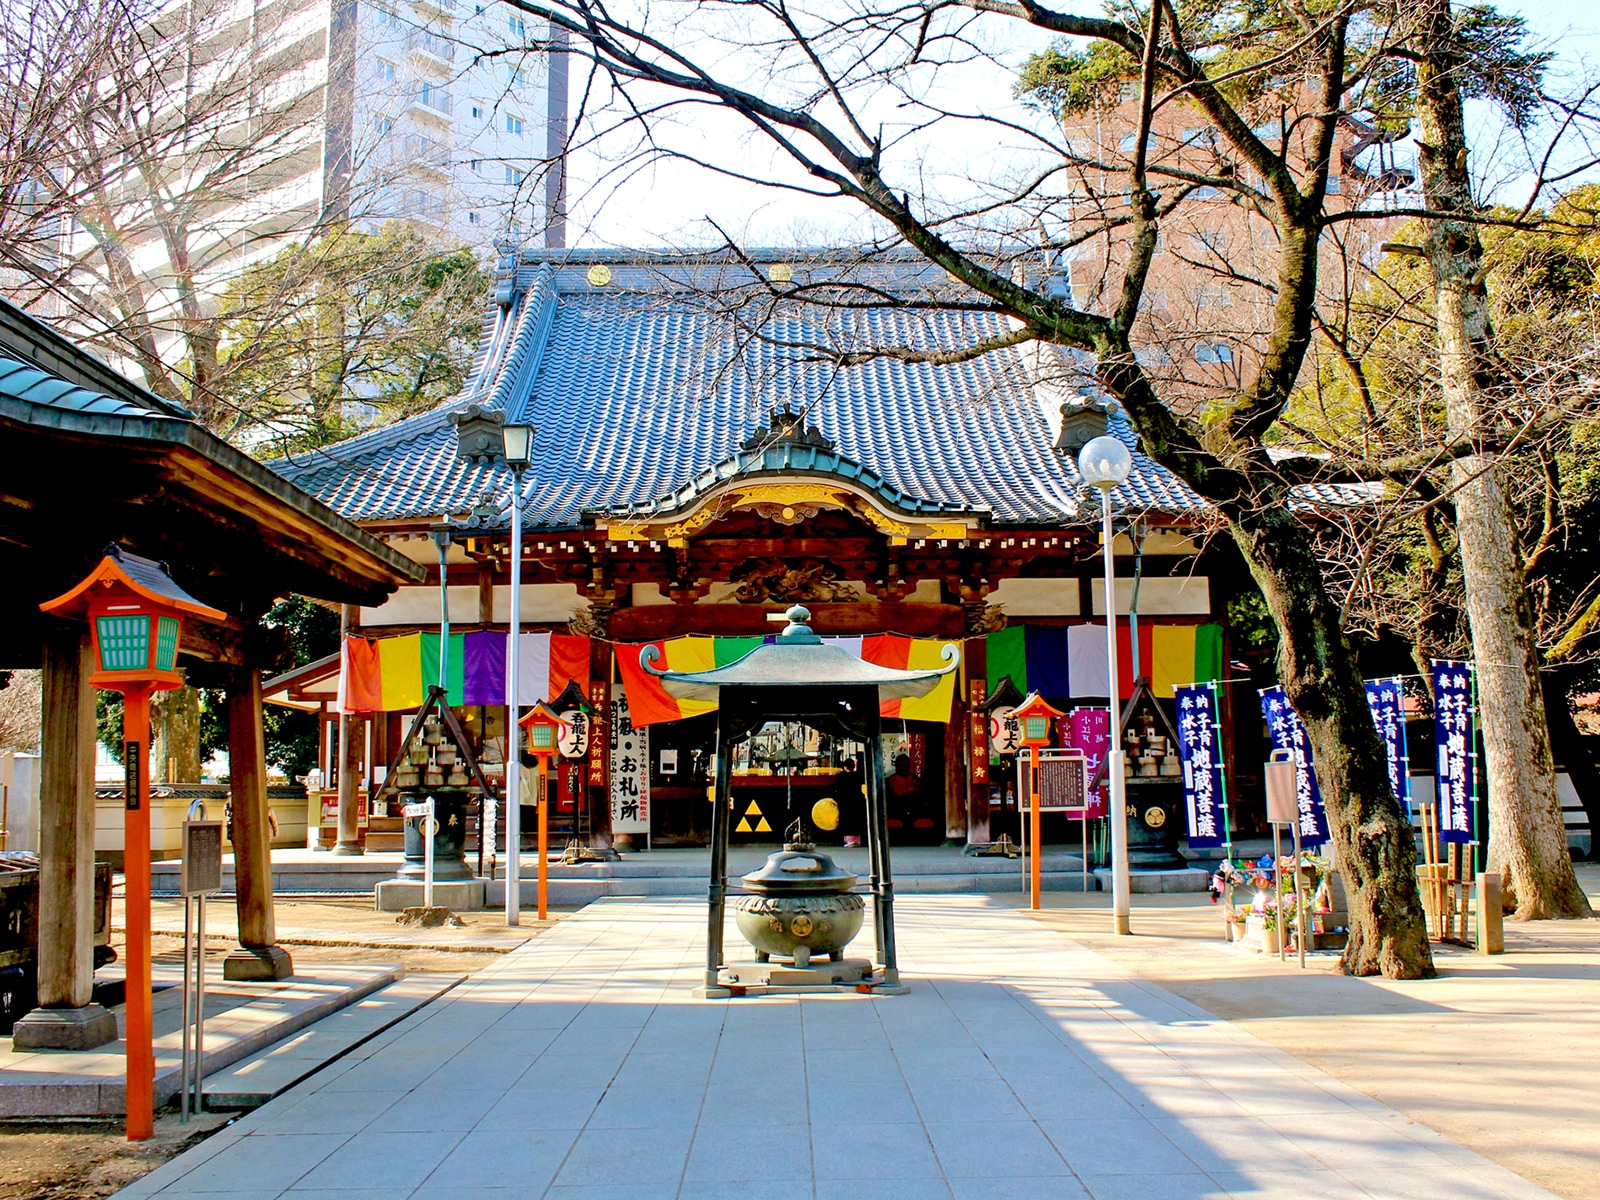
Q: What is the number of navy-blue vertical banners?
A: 4